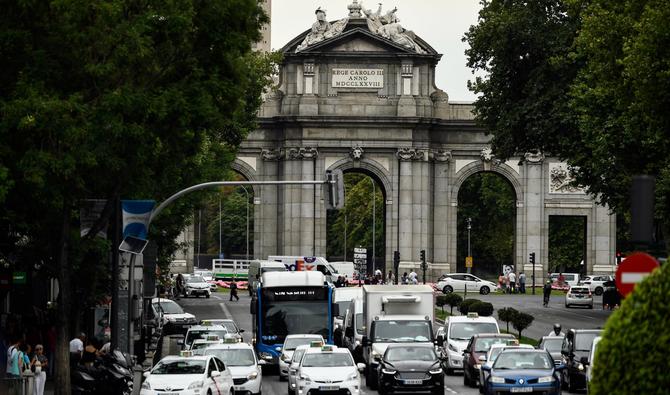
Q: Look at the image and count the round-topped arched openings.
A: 3